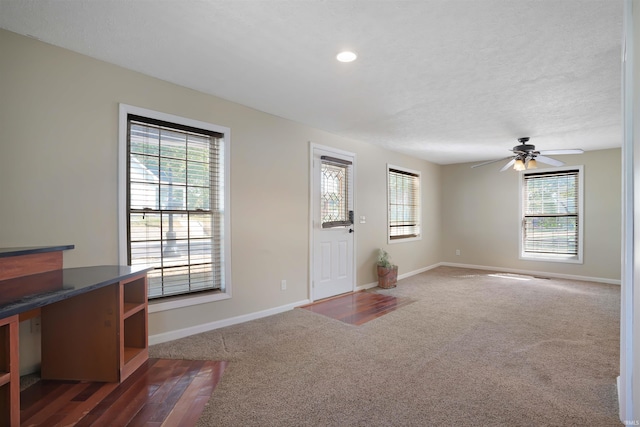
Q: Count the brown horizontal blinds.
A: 4